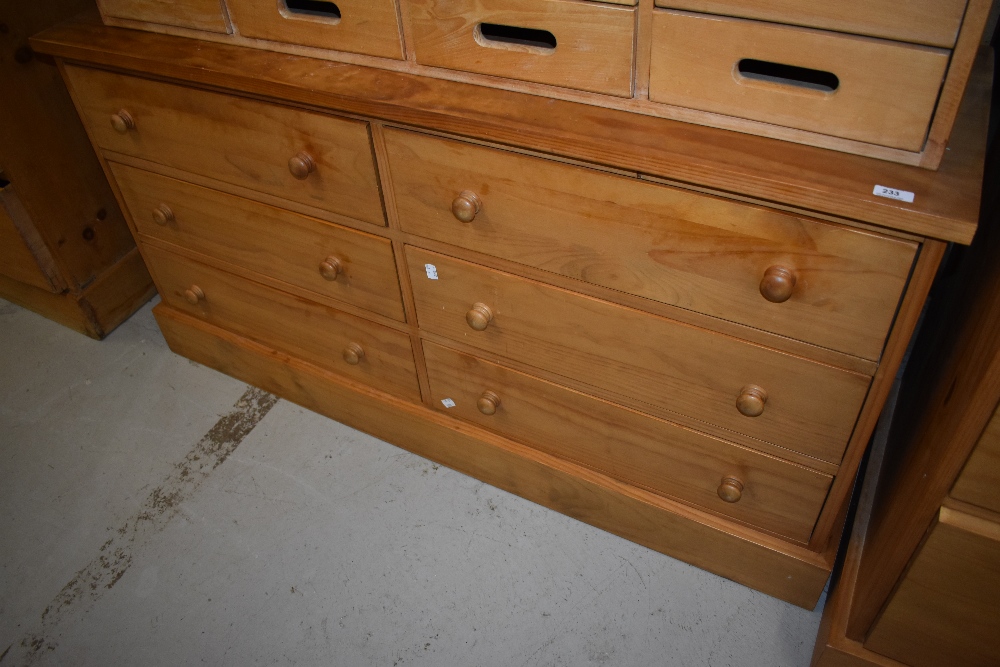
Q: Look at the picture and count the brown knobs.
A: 12